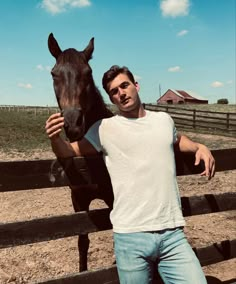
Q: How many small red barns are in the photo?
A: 1